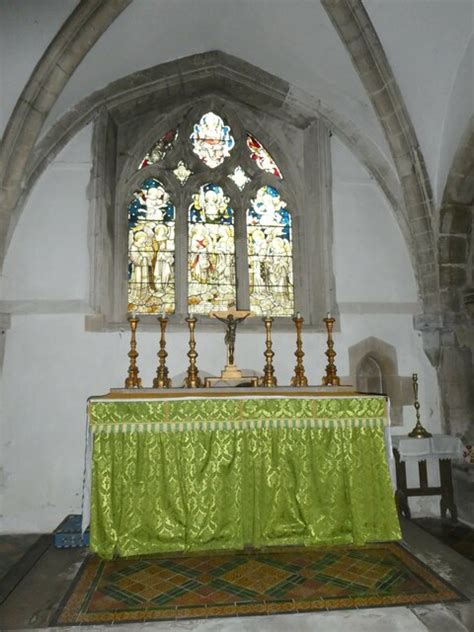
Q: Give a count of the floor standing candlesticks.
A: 0